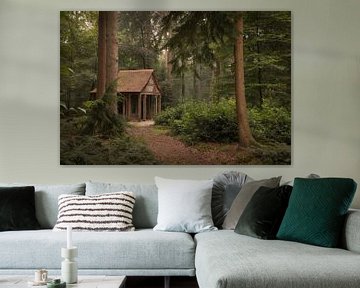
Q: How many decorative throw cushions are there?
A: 7